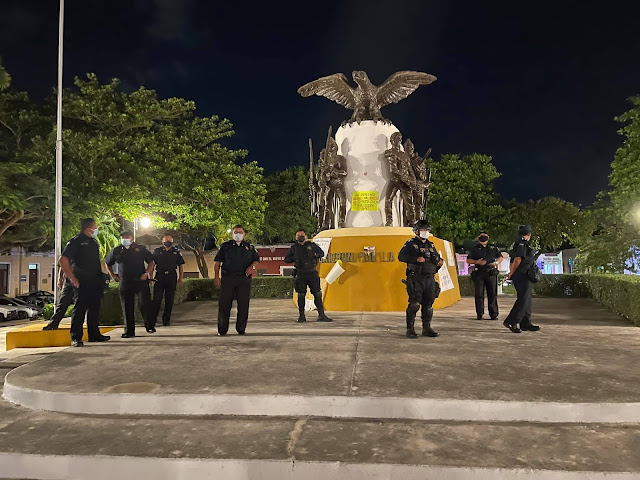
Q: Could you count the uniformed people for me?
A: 9